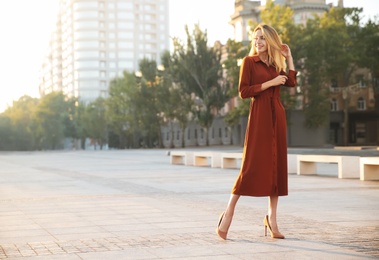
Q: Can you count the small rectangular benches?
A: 5